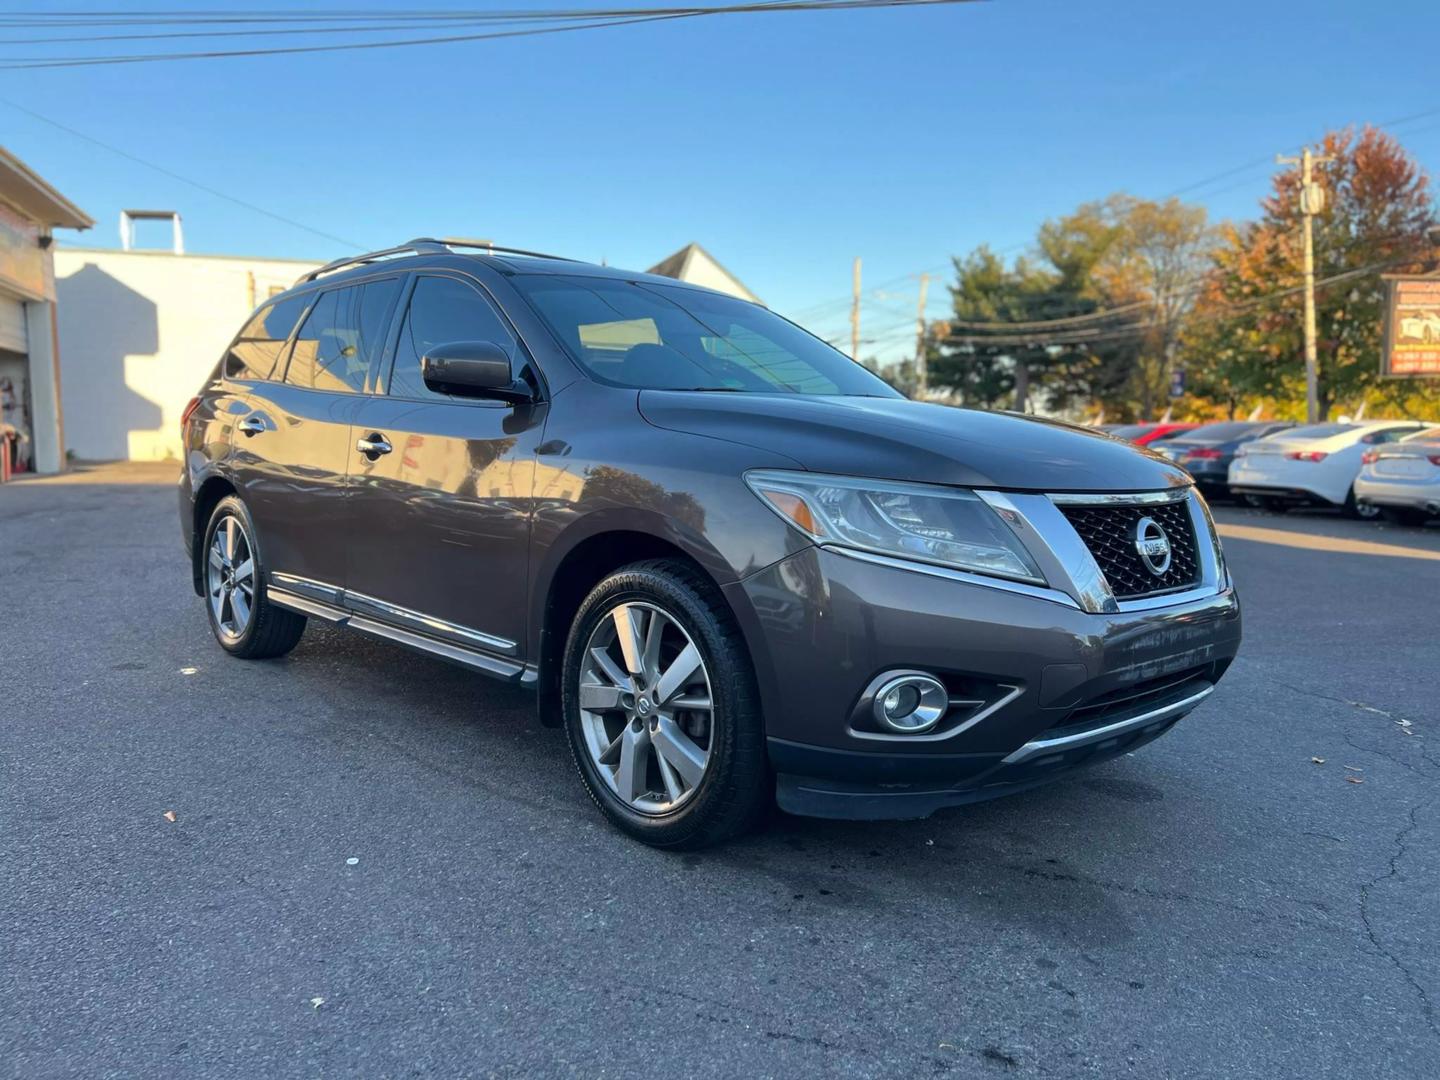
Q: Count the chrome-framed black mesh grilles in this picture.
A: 1